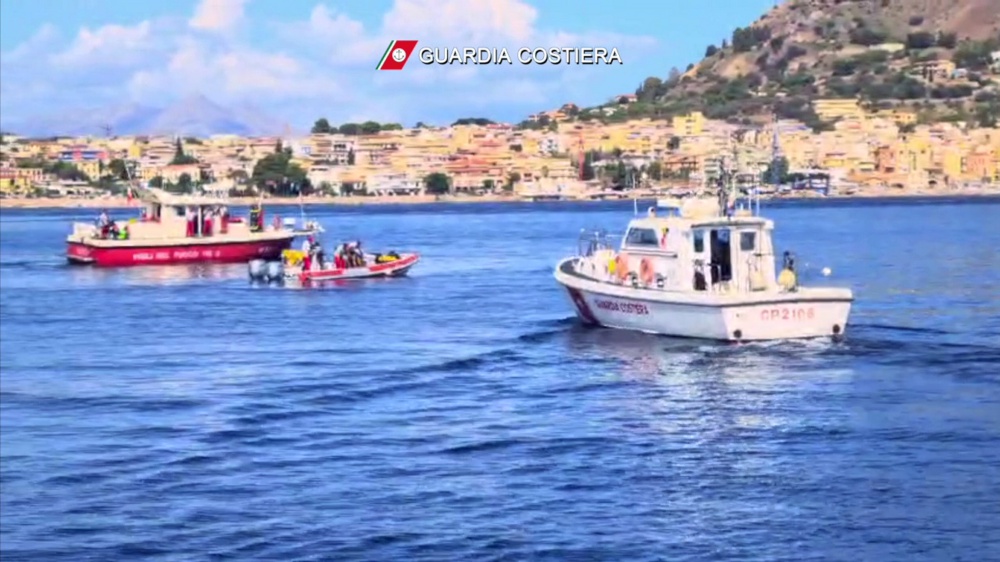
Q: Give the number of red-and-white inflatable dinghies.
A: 1